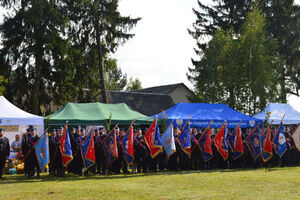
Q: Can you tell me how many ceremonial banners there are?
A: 15